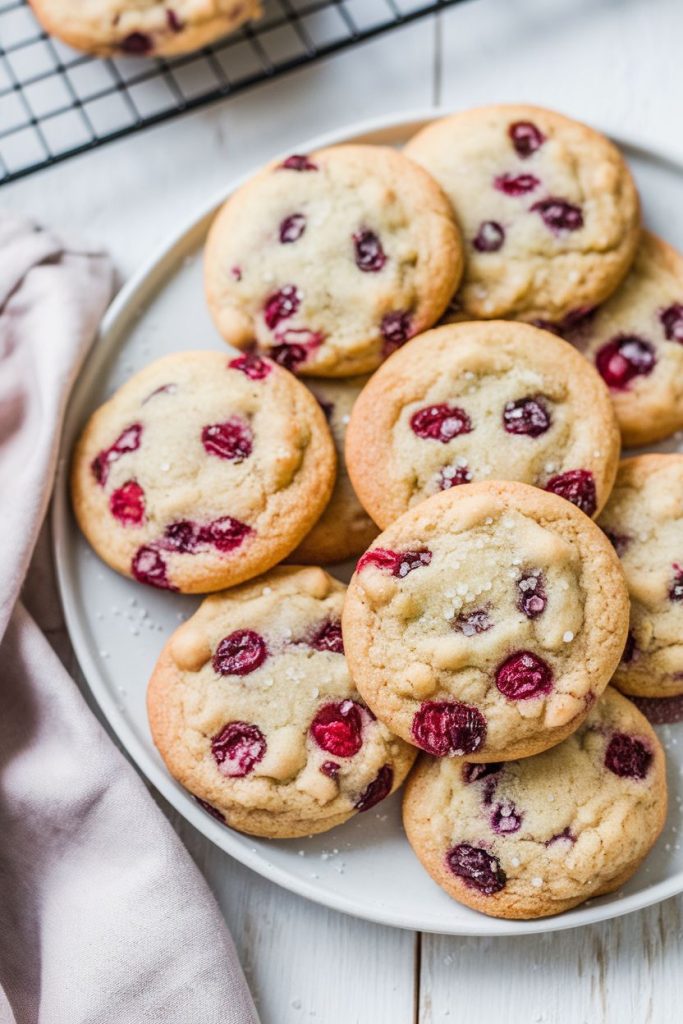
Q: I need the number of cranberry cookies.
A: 11